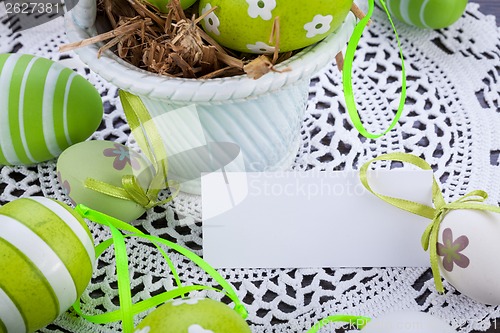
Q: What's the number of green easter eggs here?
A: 7